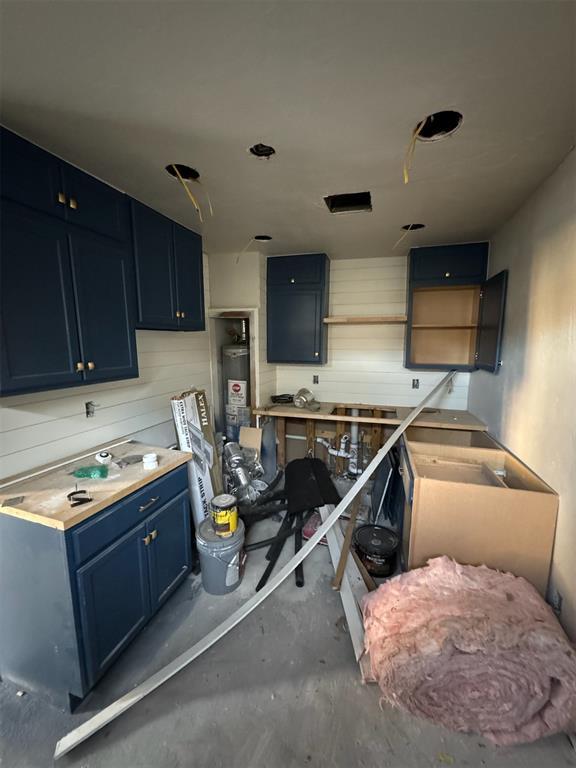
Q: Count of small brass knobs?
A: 12